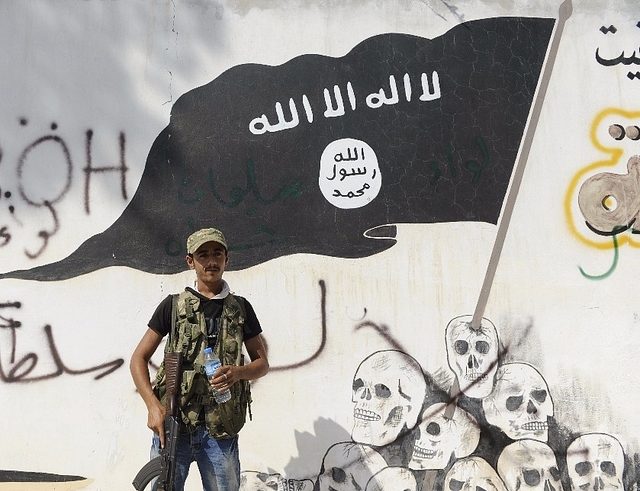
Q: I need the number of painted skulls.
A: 10